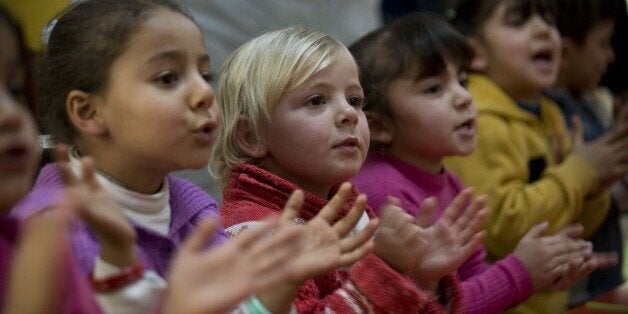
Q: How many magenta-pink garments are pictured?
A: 2